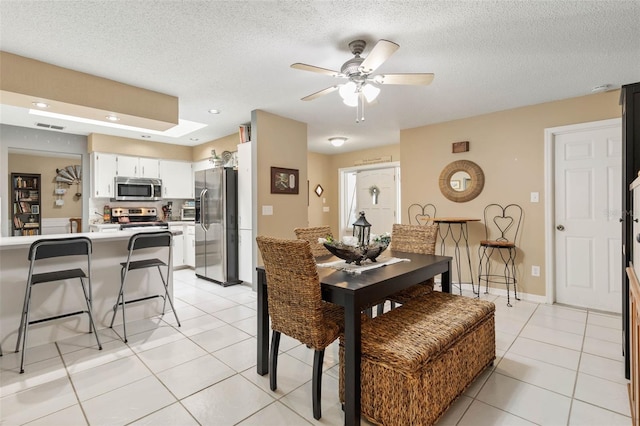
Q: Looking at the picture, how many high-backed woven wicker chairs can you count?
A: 3